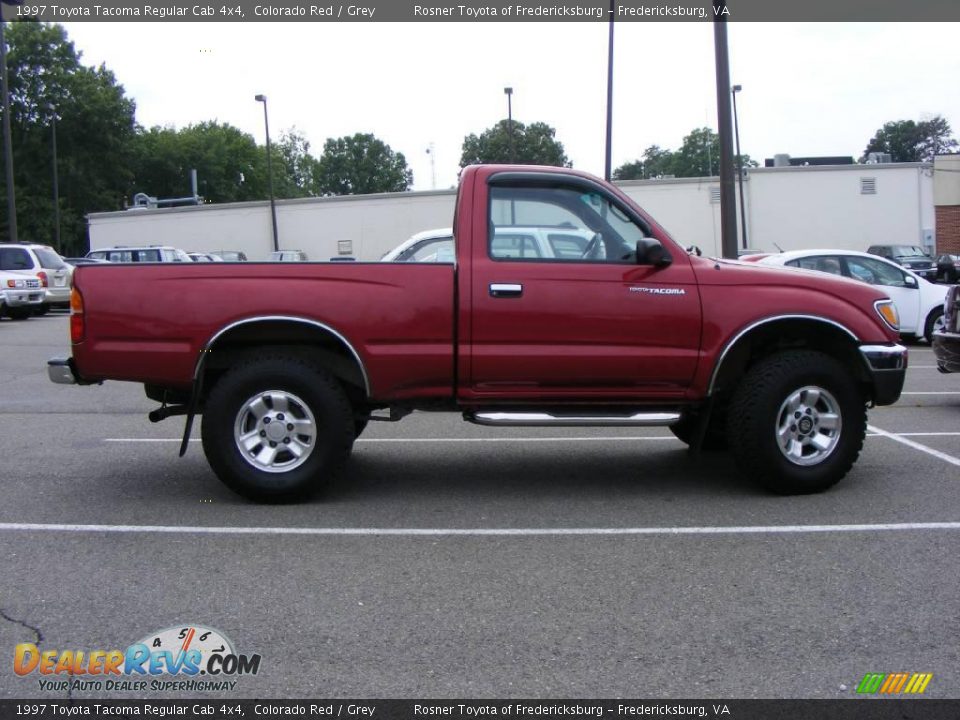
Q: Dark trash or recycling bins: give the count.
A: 0